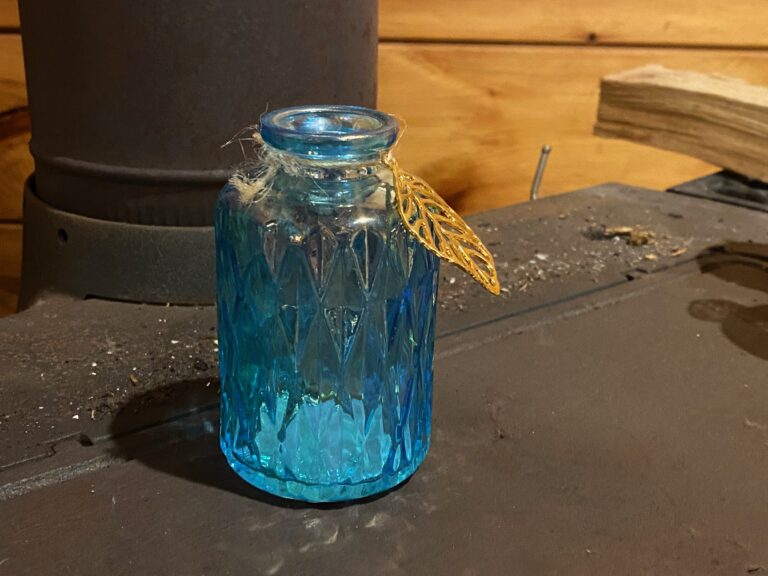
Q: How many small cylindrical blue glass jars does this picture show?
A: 1